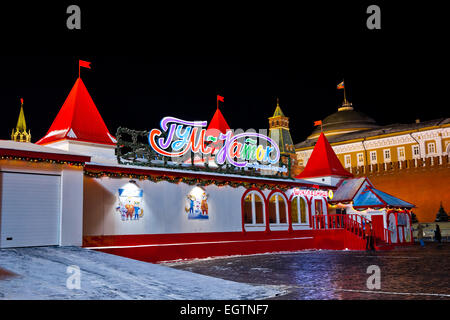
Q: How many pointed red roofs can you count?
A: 3